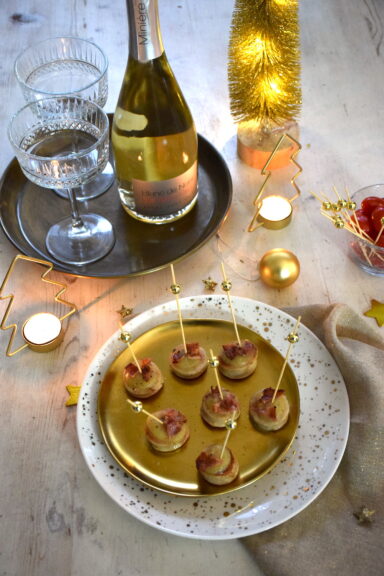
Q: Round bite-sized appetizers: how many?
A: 7